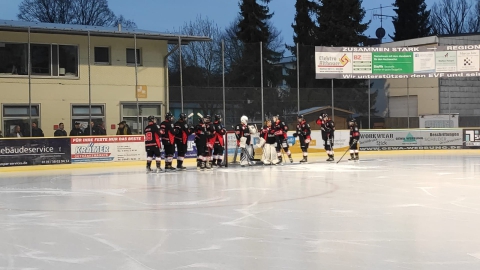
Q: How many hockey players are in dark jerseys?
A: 12